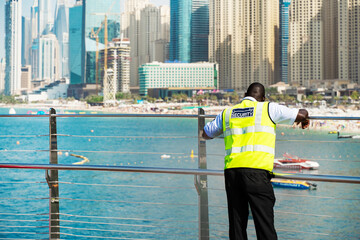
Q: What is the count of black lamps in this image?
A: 0